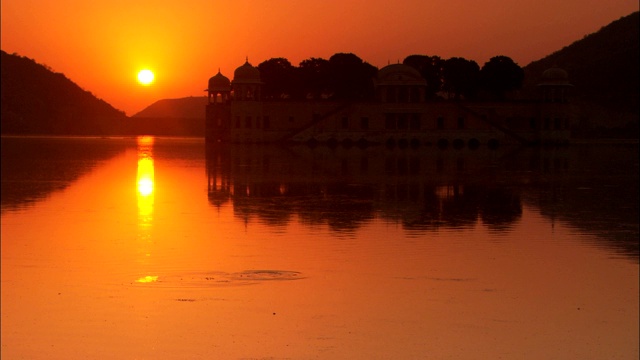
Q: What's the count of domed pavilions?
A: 4